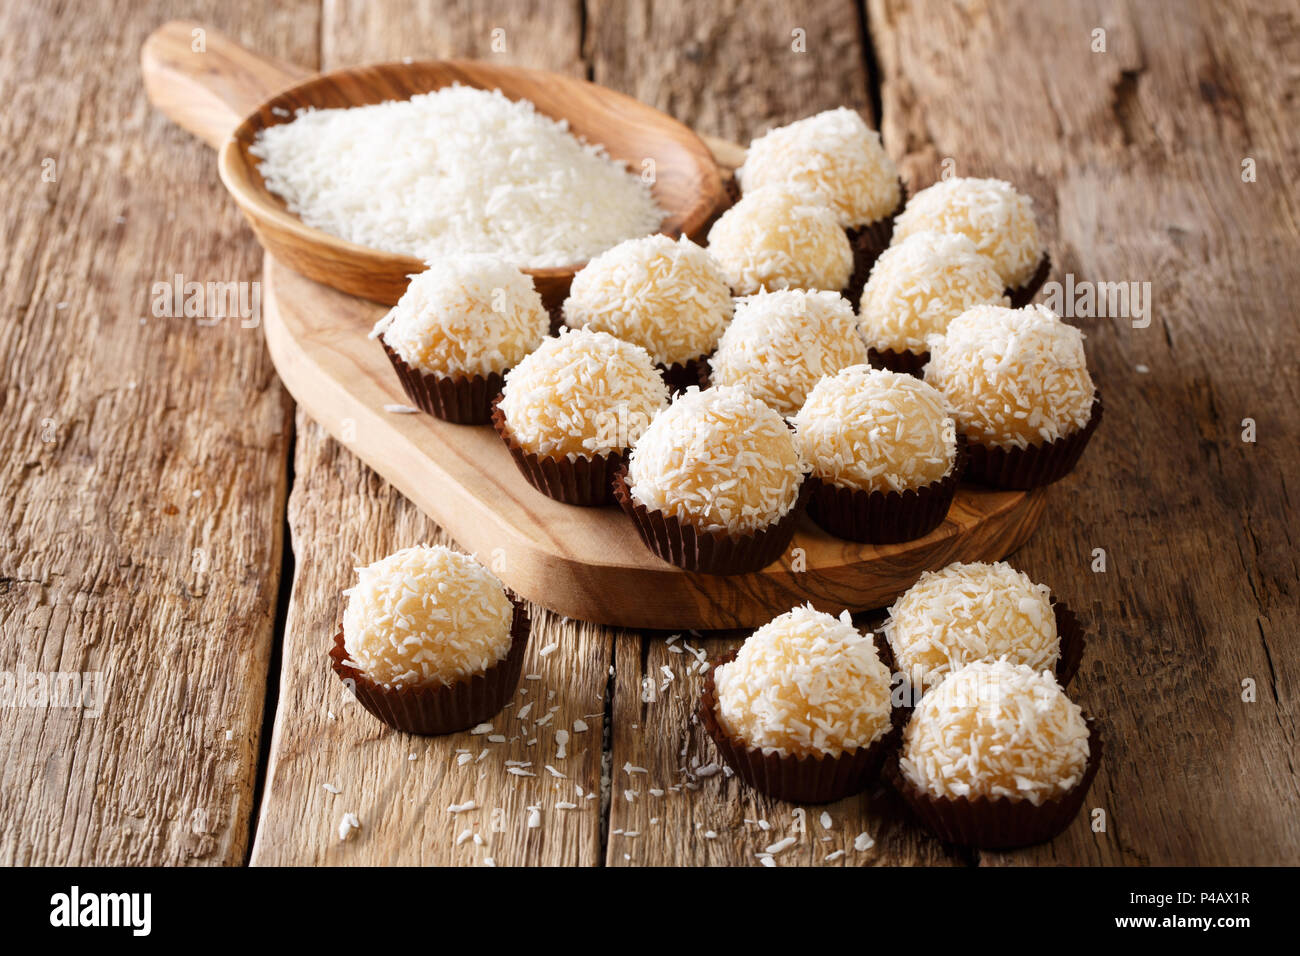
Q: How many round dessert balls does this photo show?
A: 15